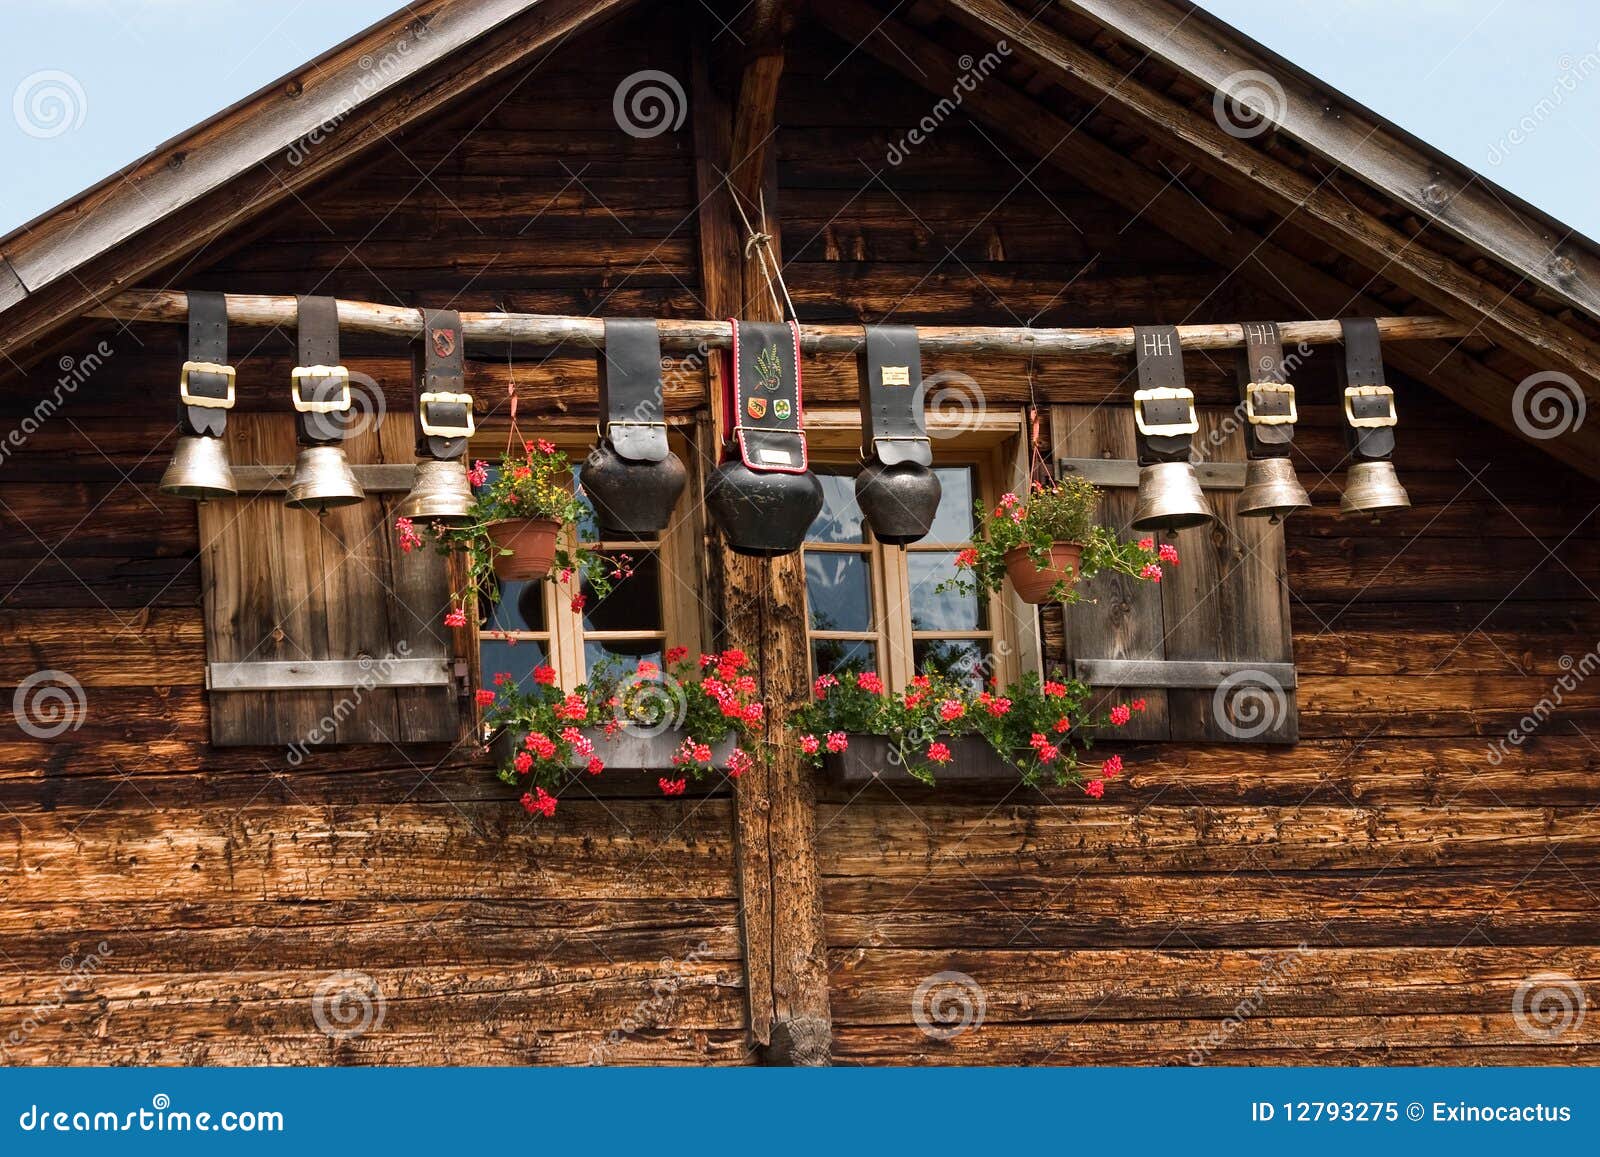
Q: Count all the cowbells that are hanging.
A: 9